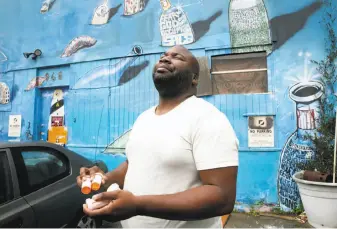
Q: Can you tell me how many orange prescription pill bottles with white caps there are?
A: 2